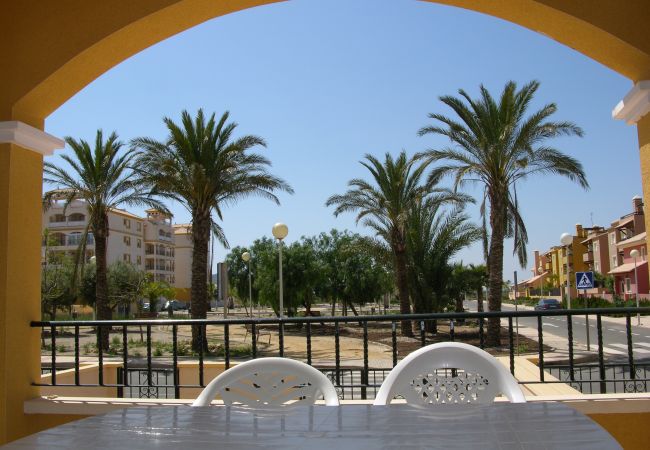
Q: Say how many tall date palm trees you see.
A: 4